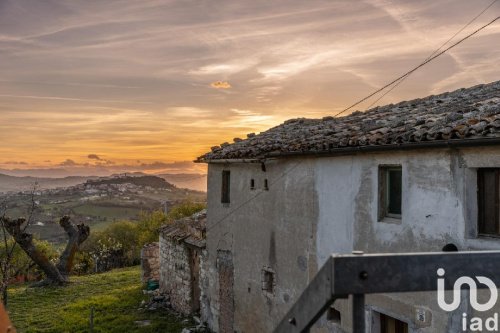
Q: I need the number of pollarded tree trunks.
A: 2